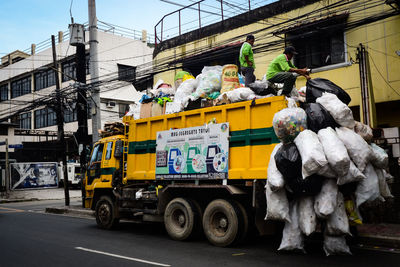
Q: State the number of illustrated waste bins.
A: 3